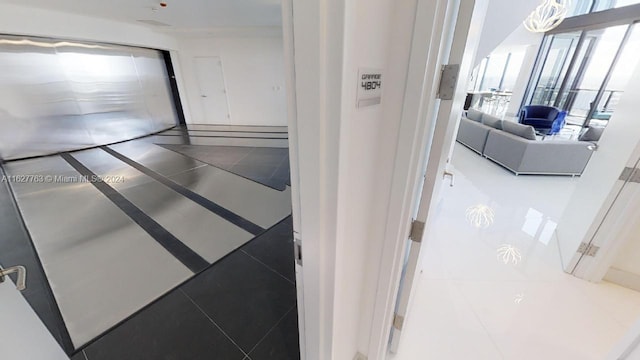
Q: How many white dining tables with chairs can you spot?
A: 1